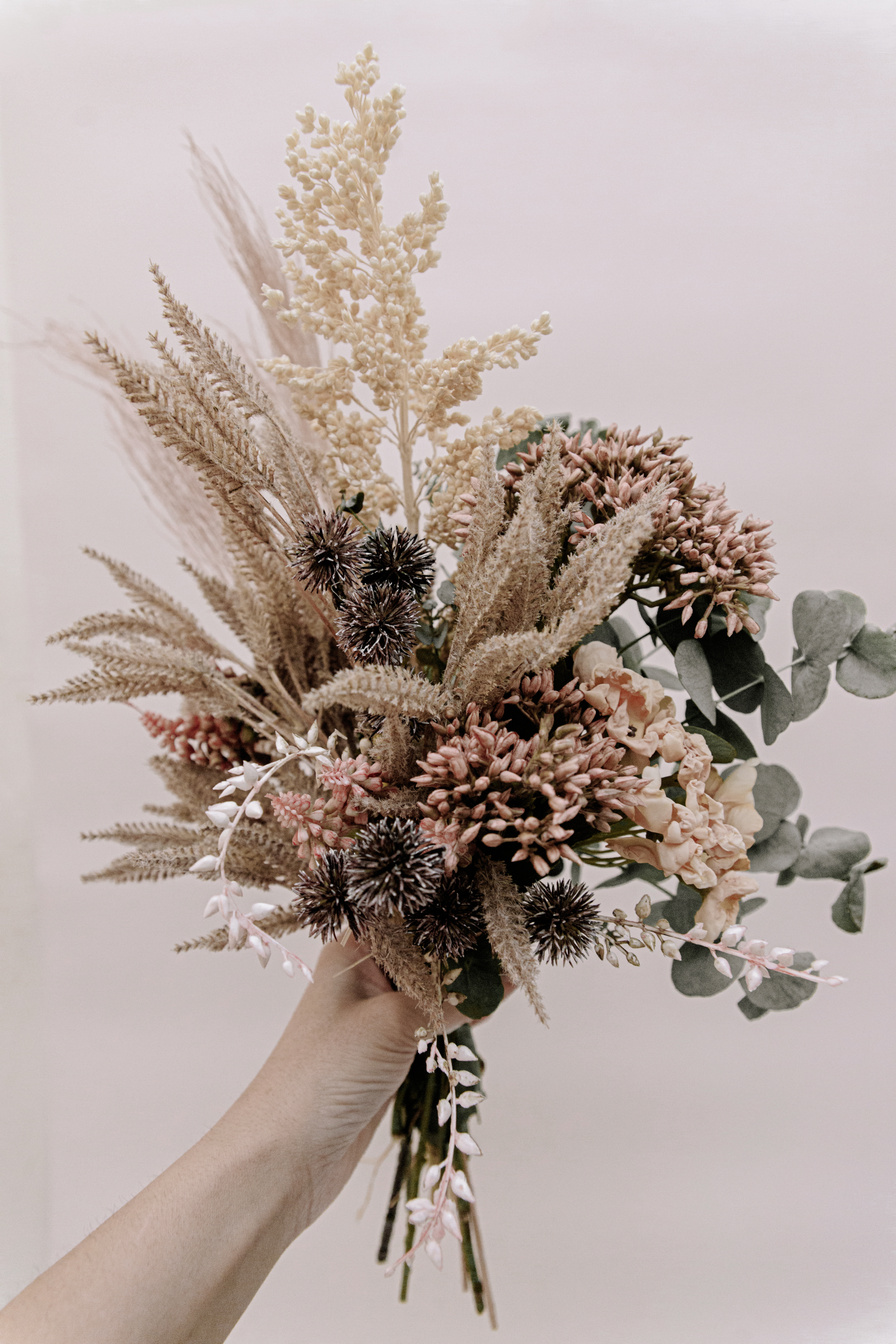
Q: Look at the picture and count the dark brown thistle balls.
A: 7